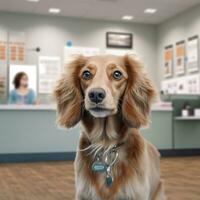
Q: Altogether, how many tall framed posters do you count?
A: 3